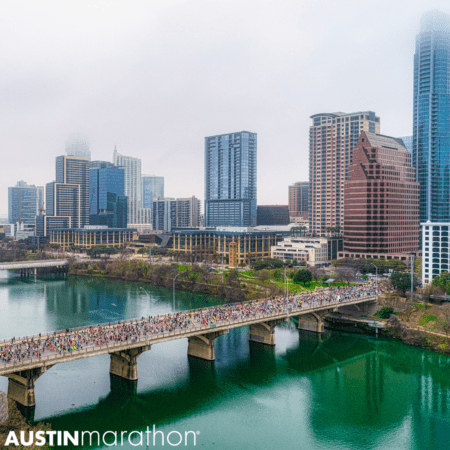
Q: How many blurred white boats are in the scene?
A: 1